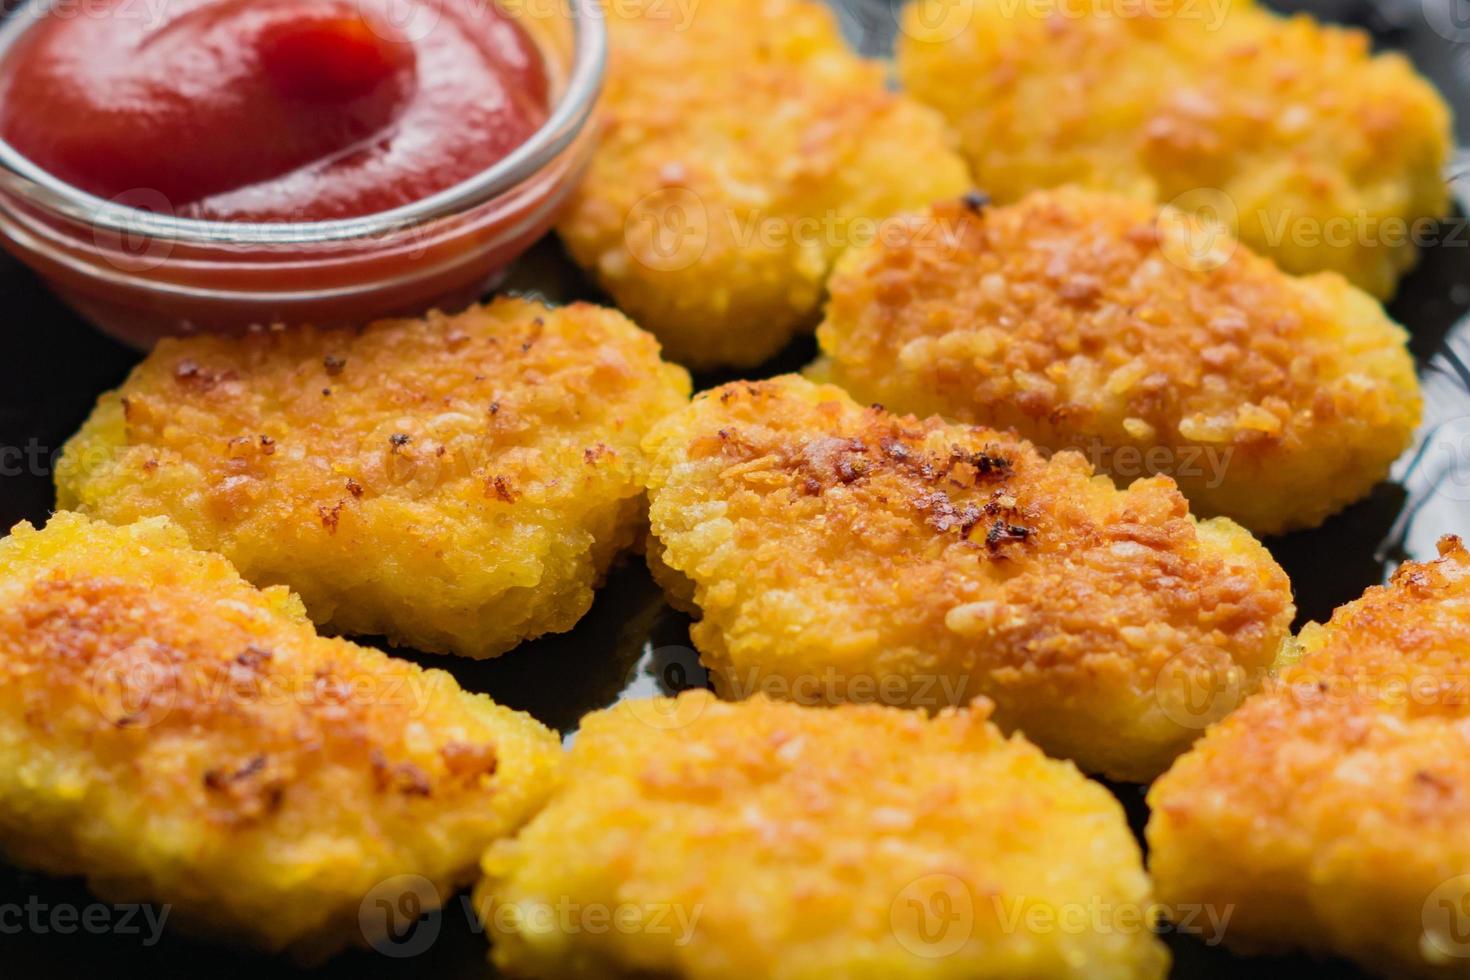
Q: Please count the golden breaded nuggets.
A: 8